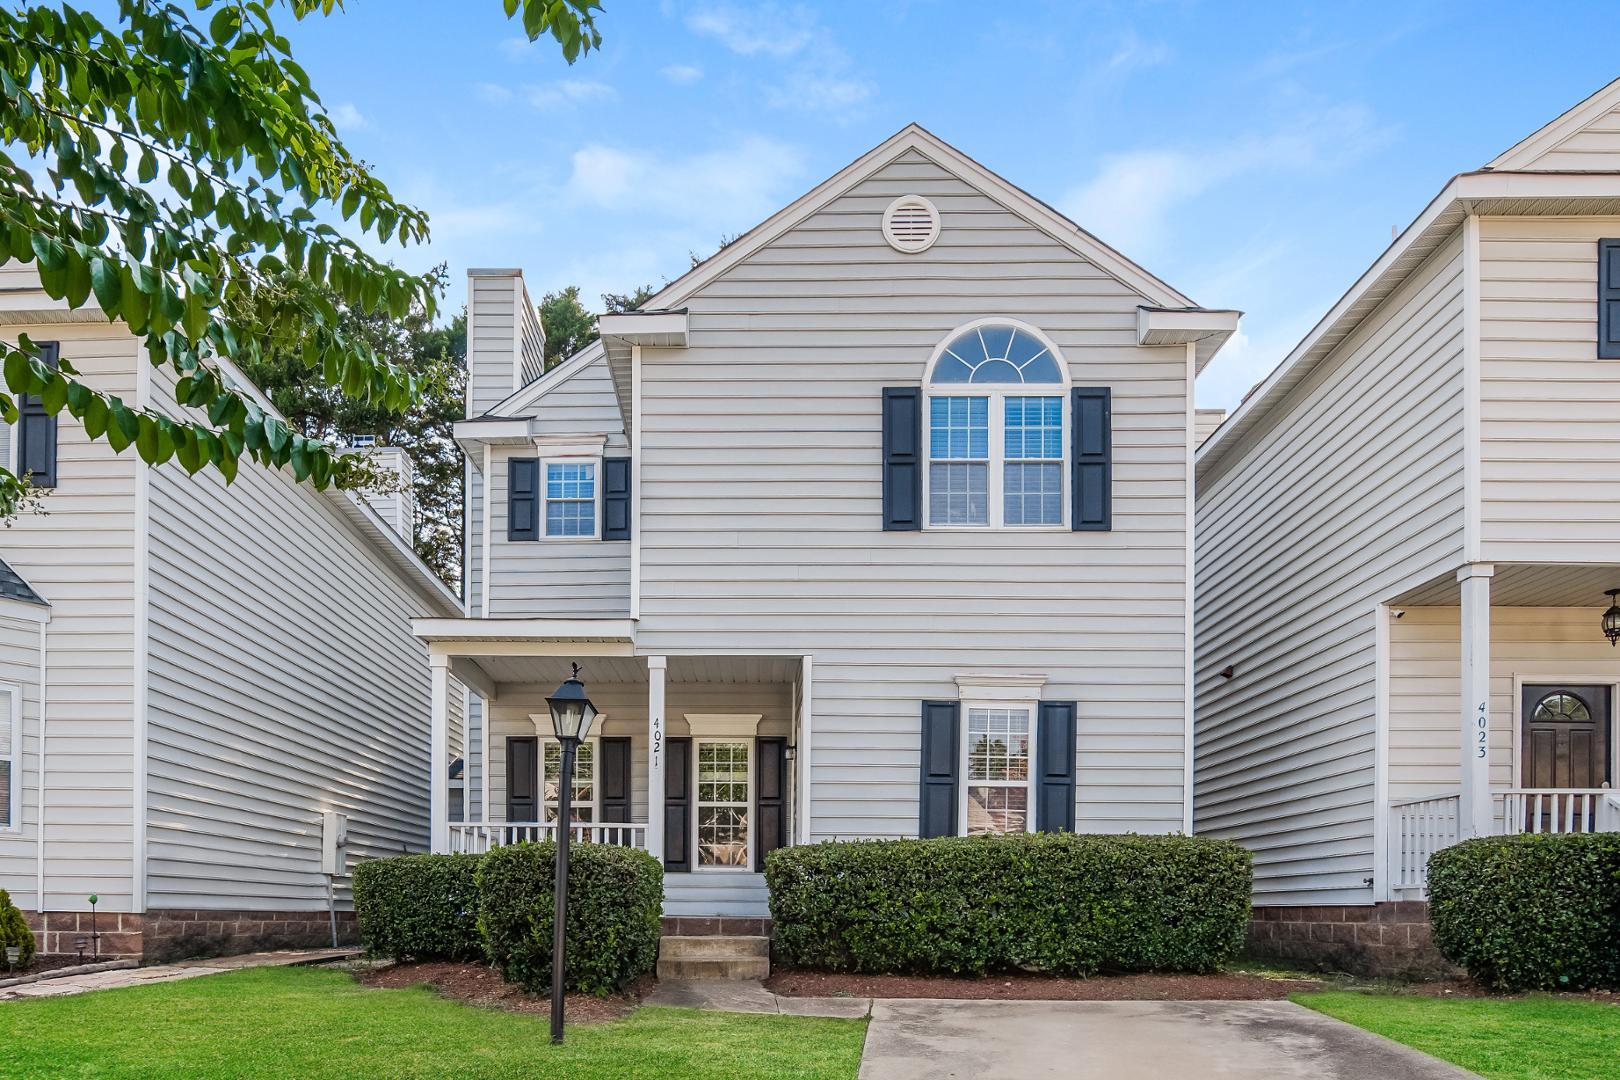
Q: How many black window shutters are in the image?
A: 12